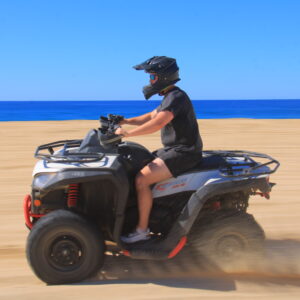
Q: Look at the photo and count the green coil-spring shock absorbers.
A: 0